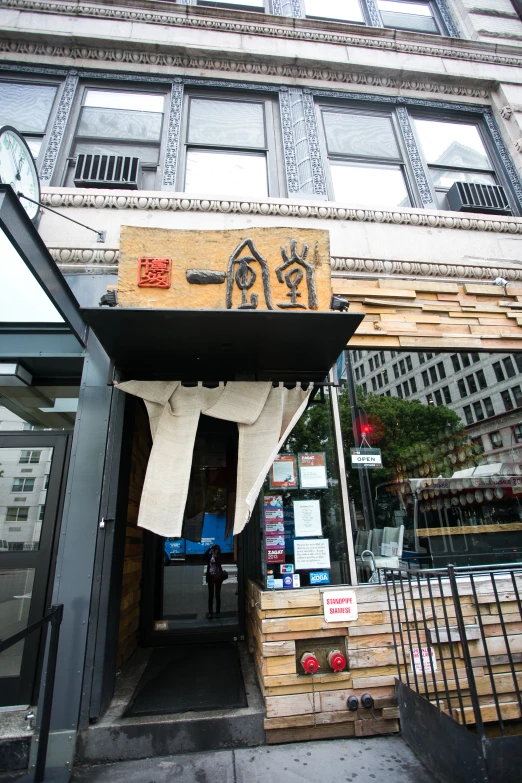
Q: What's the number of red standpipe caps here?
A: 2